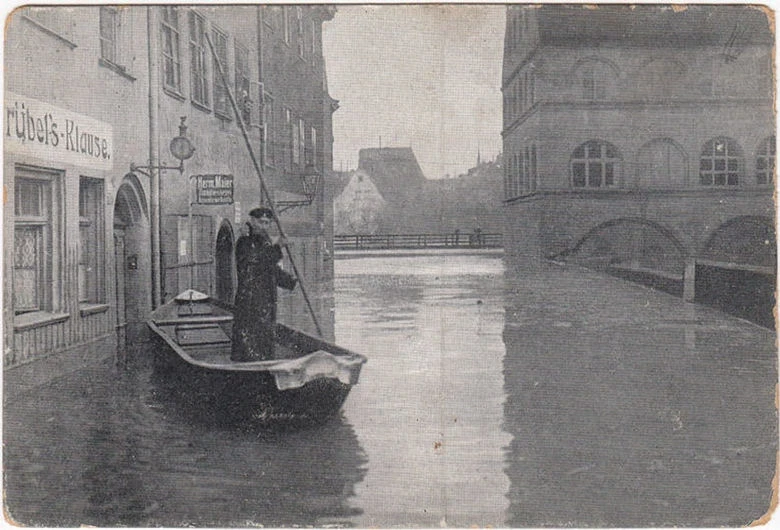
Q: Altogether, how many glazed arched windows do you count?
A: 3